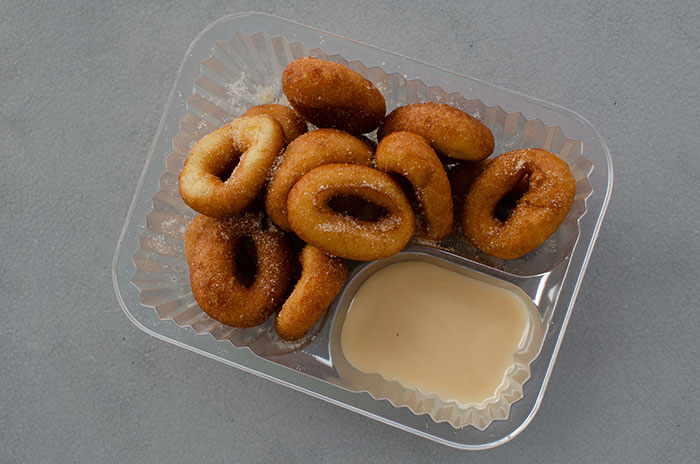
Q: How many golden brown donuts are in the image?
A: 11